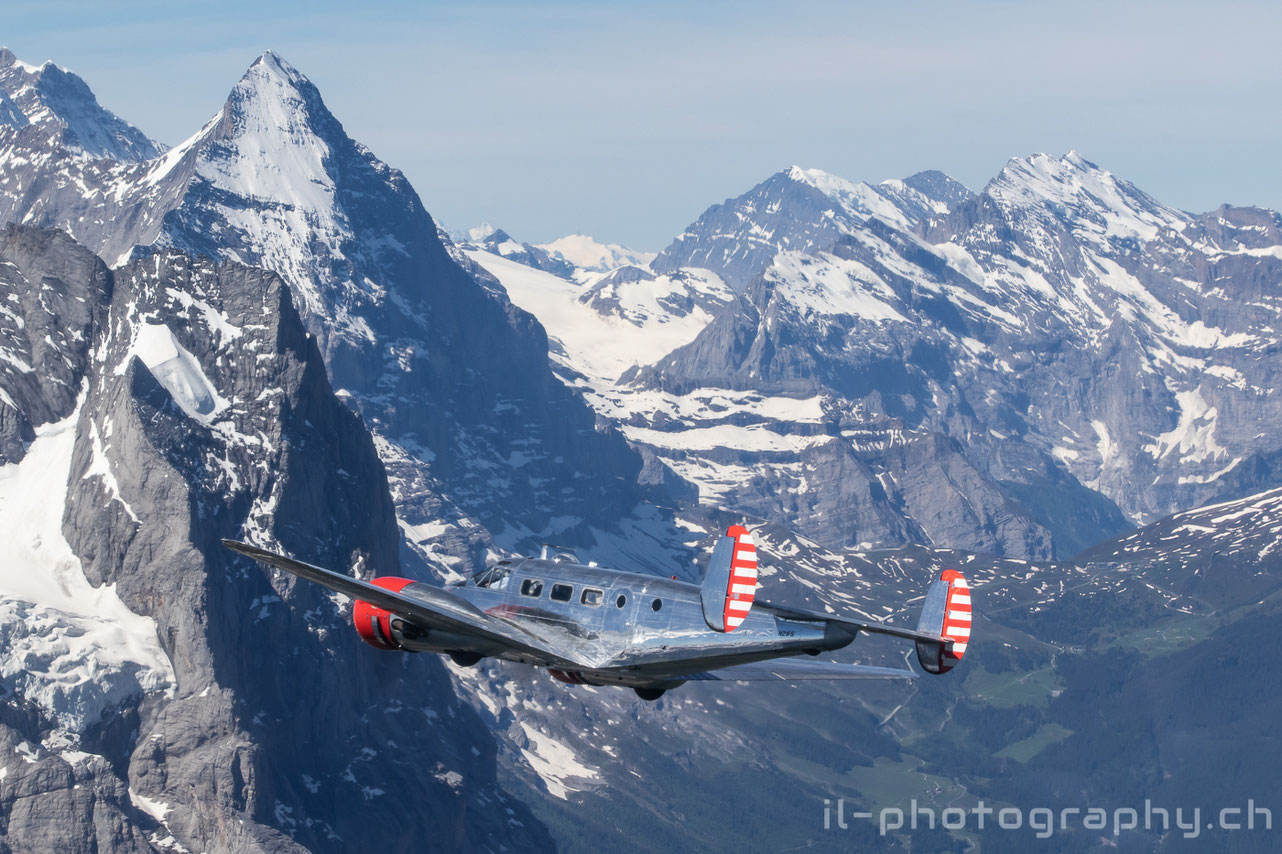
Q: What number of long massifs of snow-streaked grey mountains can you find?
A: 2